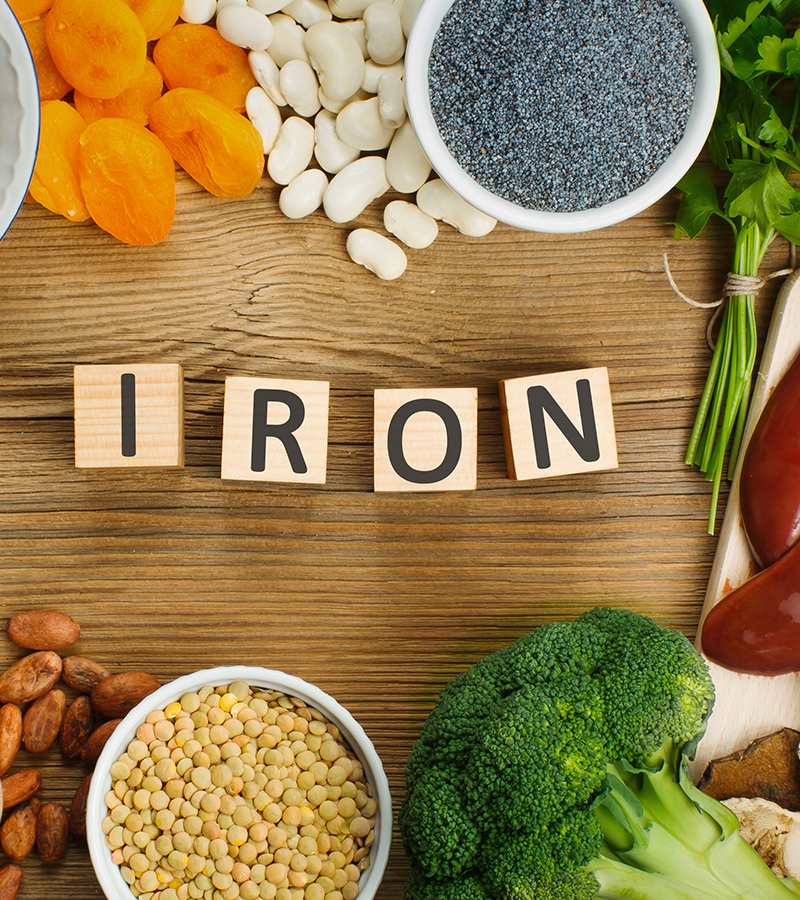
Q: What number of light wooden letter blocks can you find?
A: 4